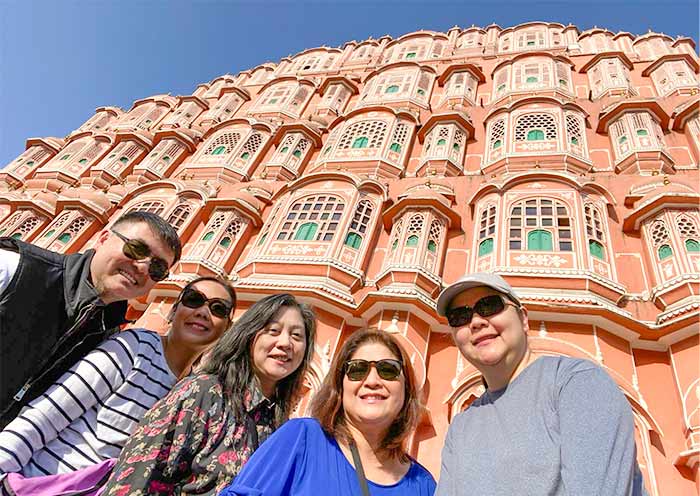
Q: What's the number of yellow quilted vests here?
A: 0